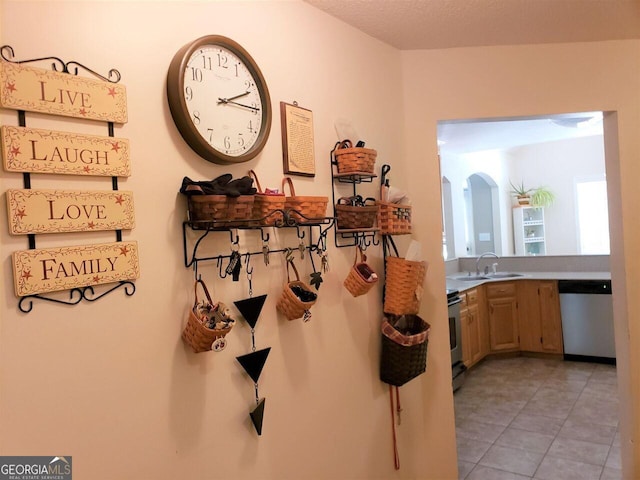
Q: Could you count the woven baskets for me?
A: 11